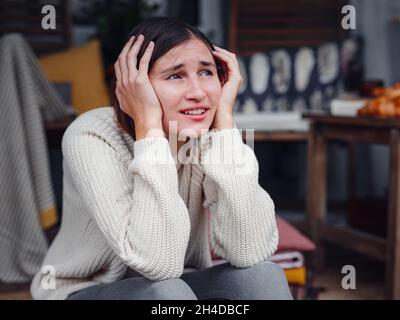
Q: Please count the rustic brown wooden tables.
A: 1